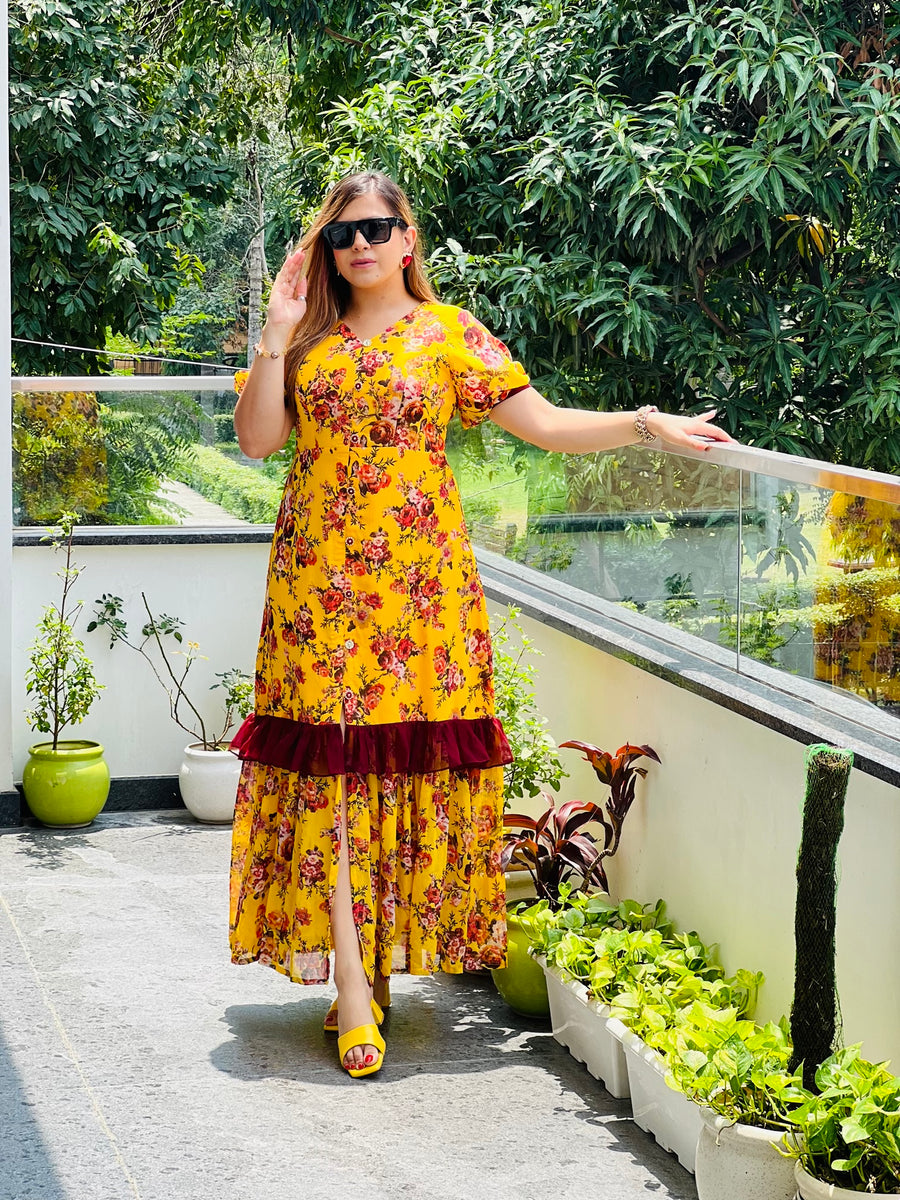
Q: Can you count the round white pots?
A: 3